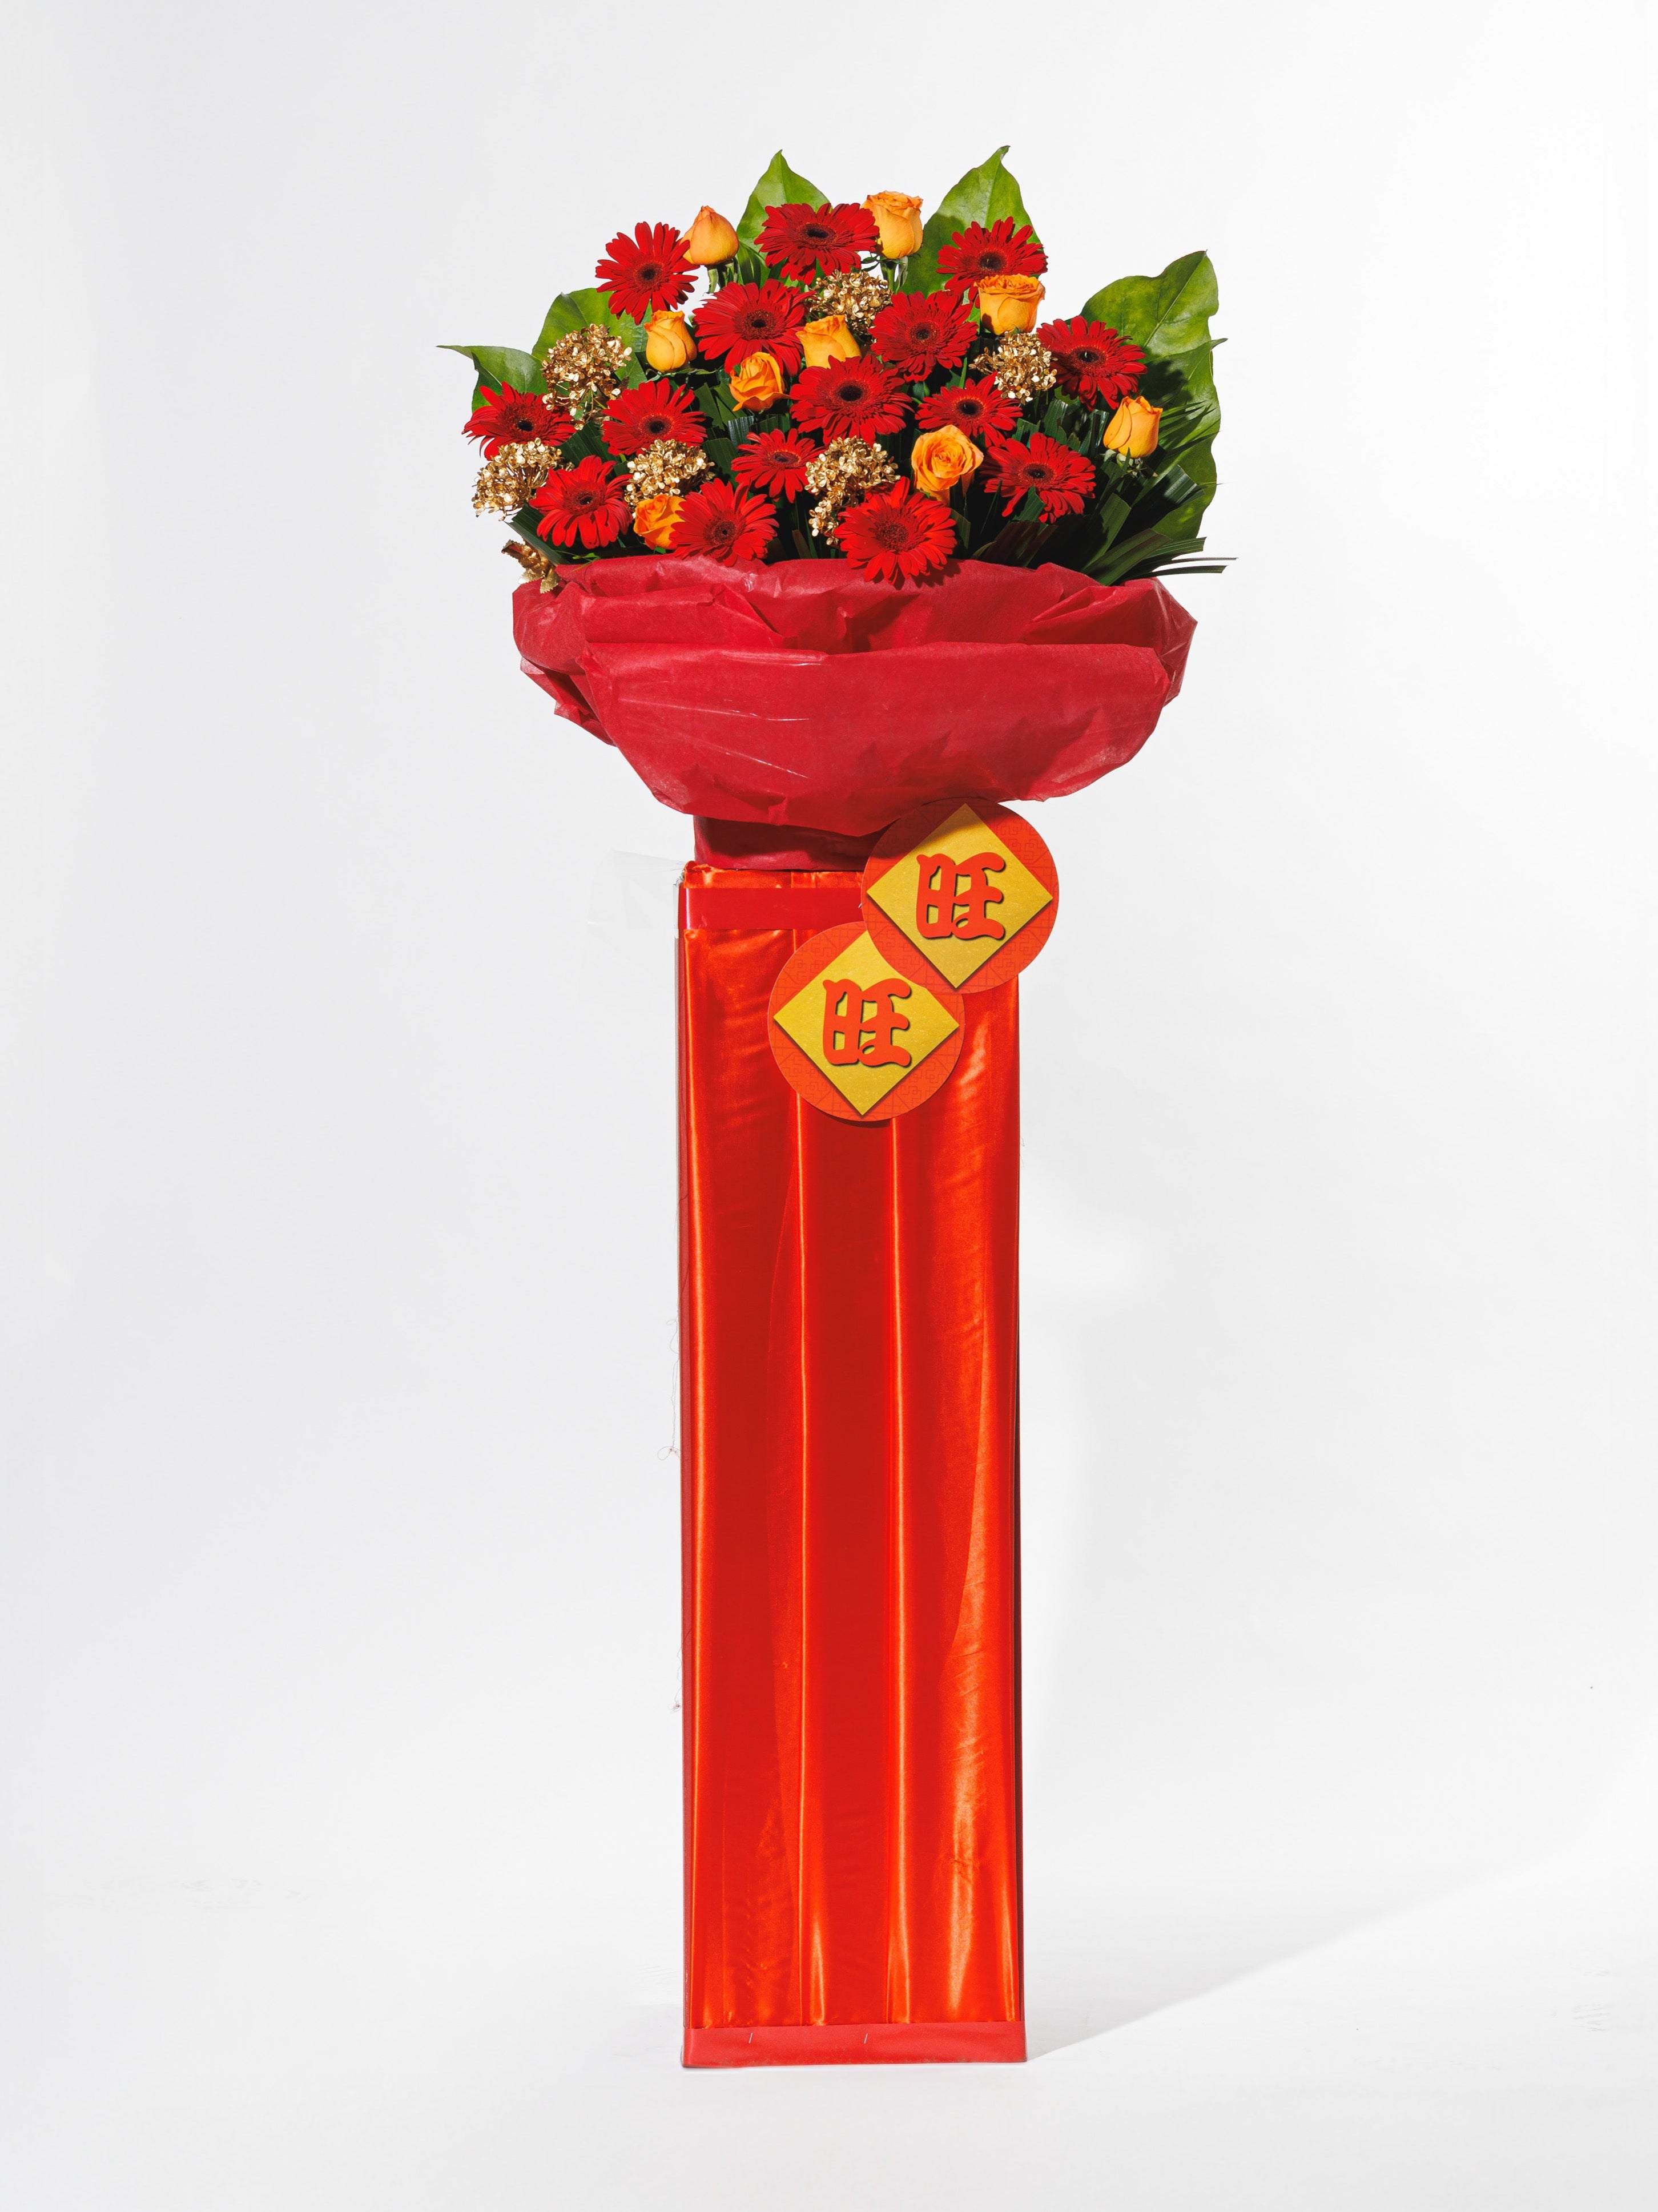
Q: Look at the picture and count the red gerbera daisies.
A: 15